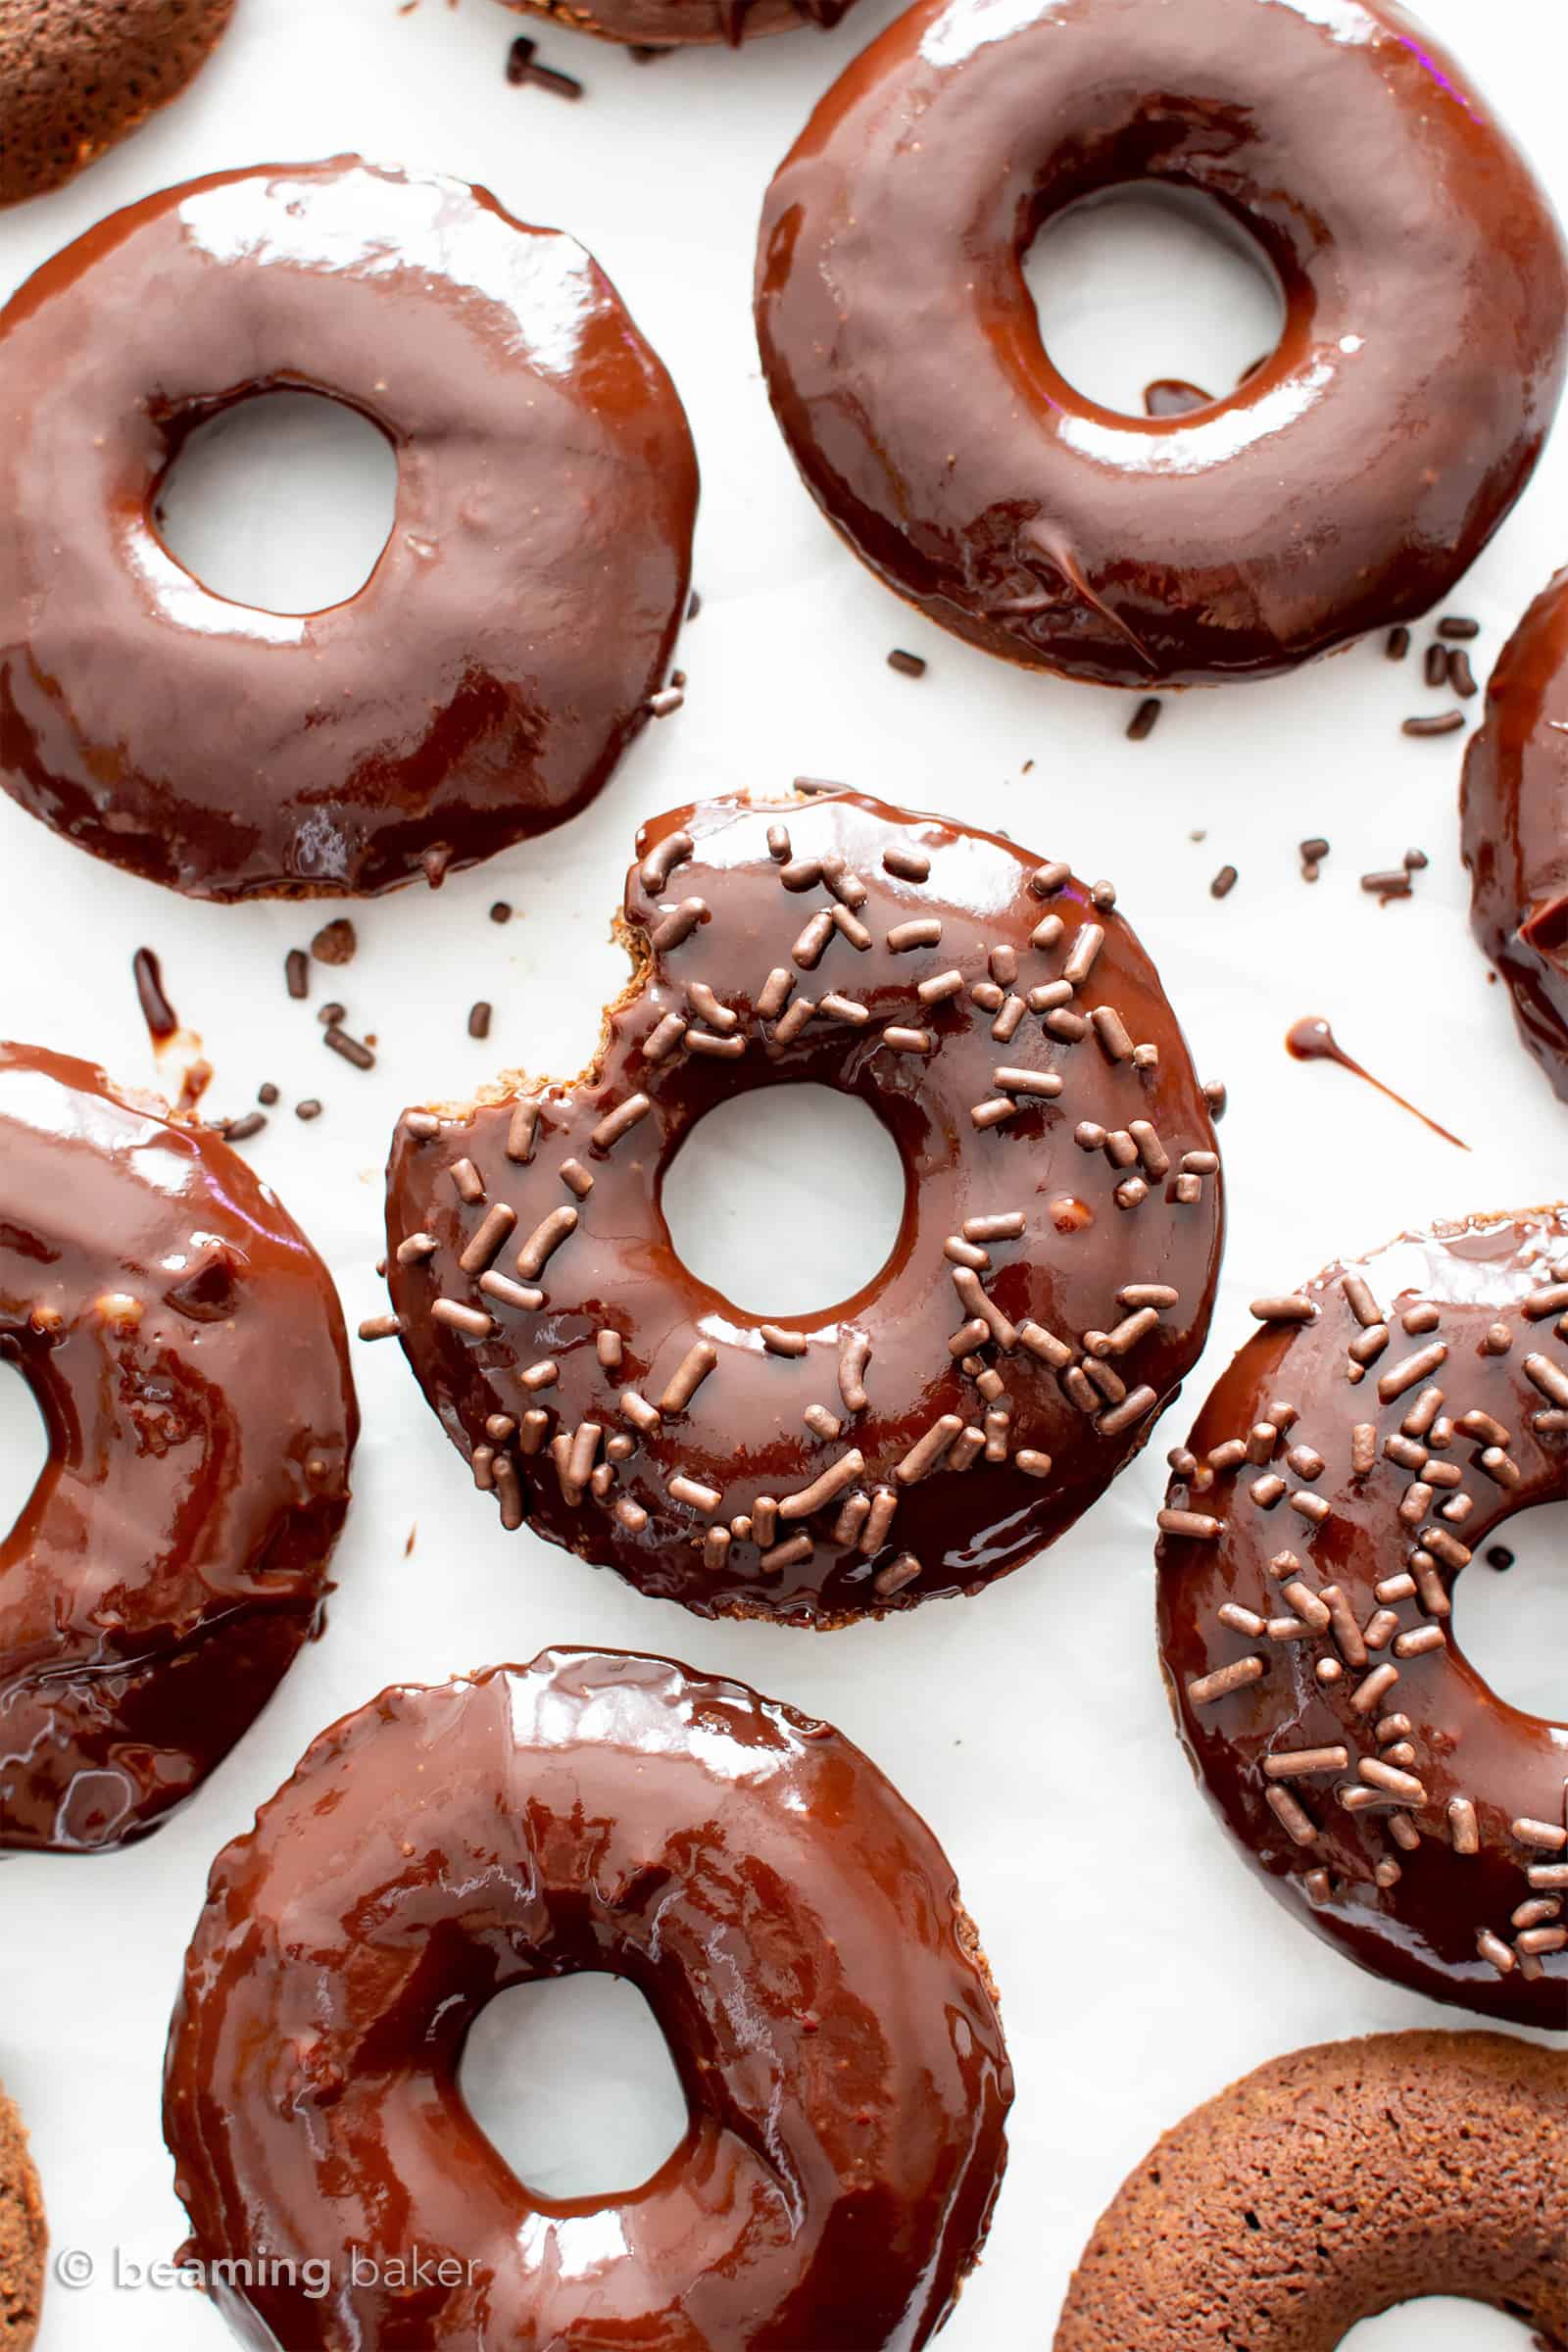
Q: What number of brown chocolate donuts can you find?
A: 11